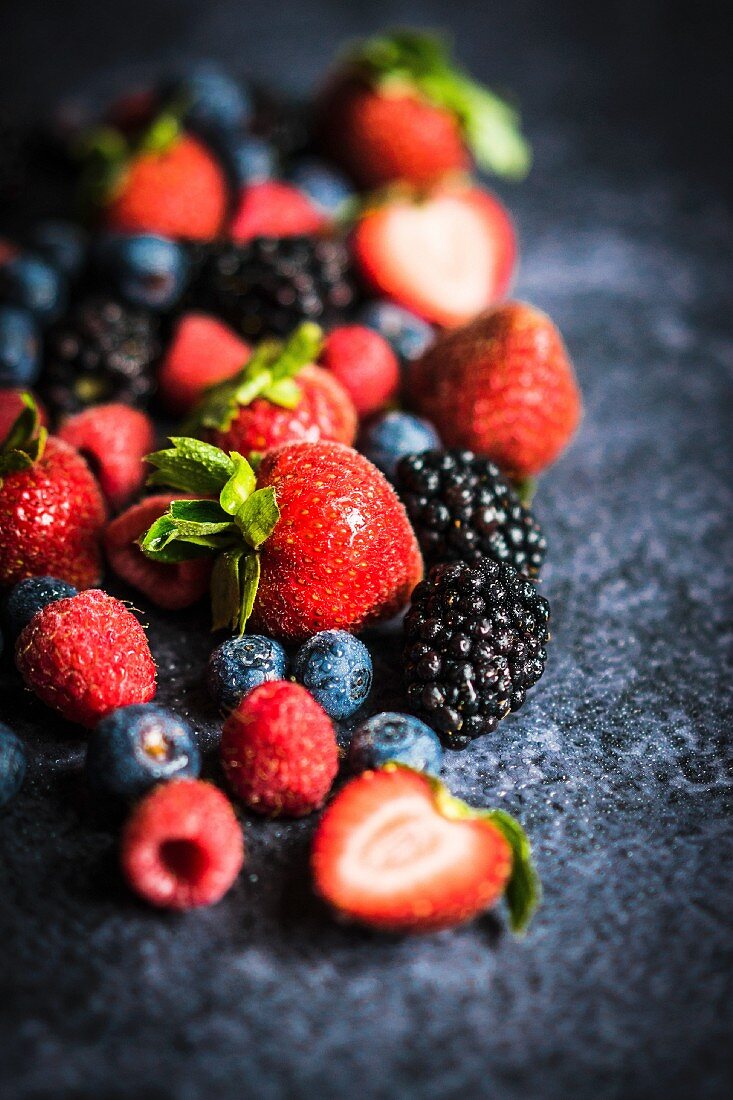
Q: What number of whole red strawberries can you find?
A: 6